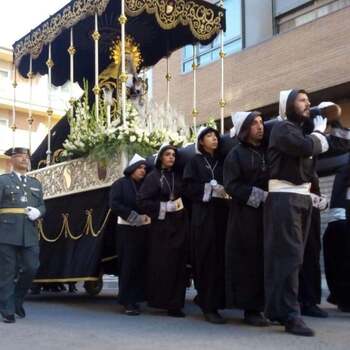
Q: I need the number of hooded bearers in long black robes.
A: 5